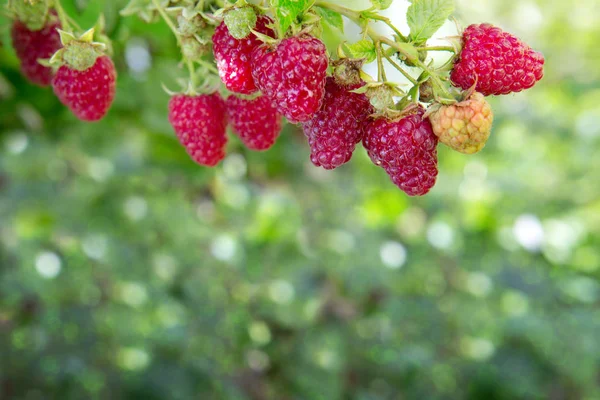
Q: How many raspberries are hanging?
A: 10